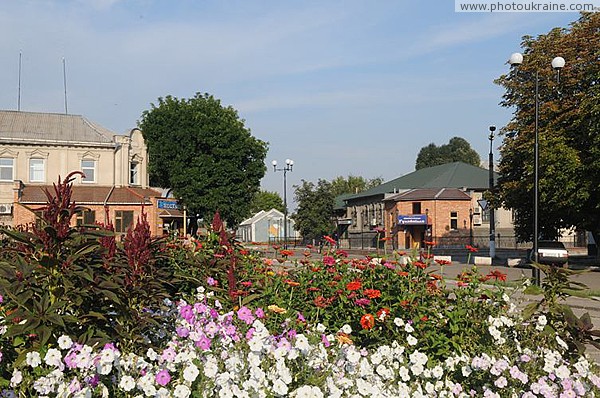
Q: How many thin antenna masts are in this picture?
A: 2